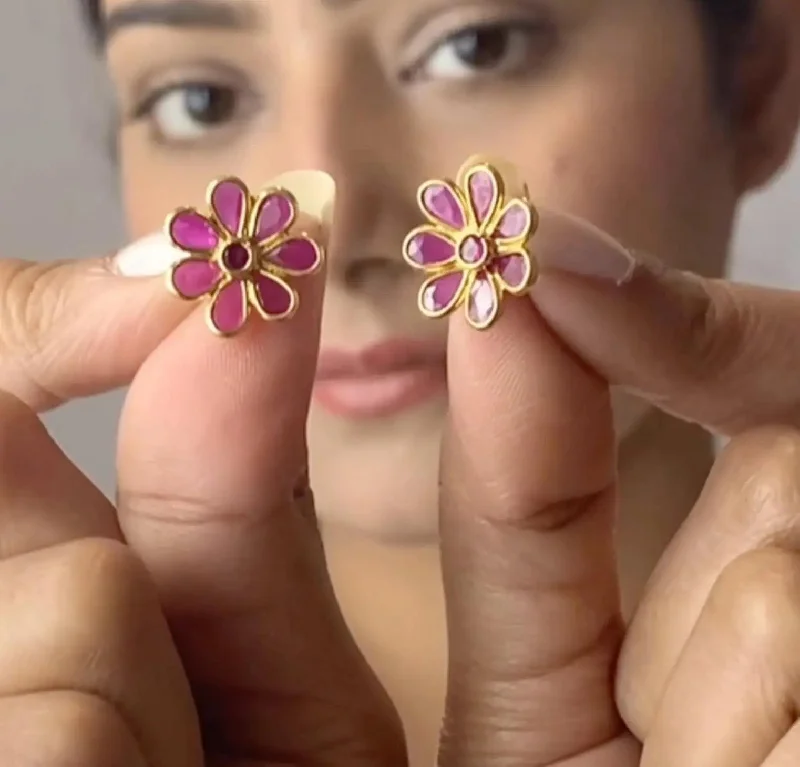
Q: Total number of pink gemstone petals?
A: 14